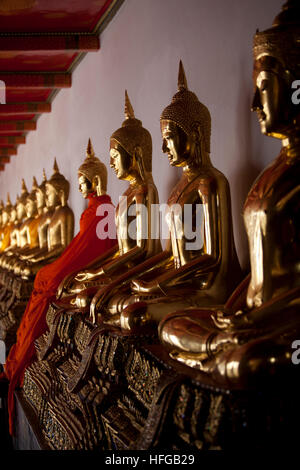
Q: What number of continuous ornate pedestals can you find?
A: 1